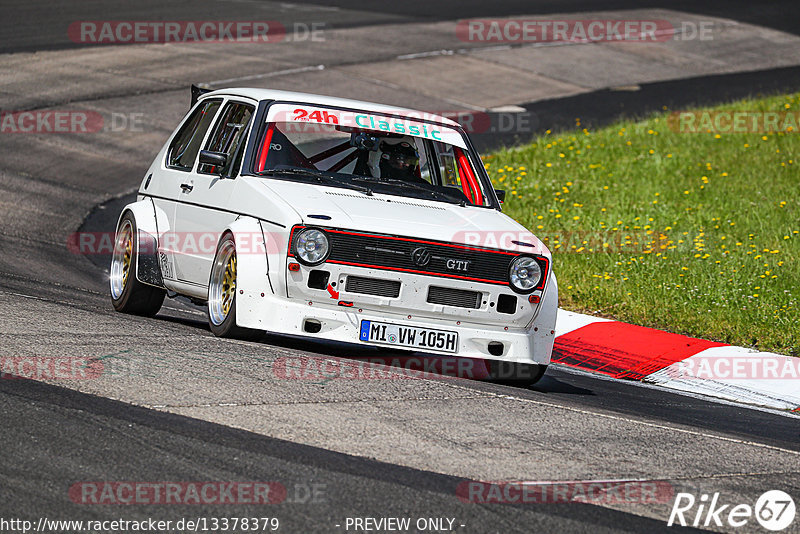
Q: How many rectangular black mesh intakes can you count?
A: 2